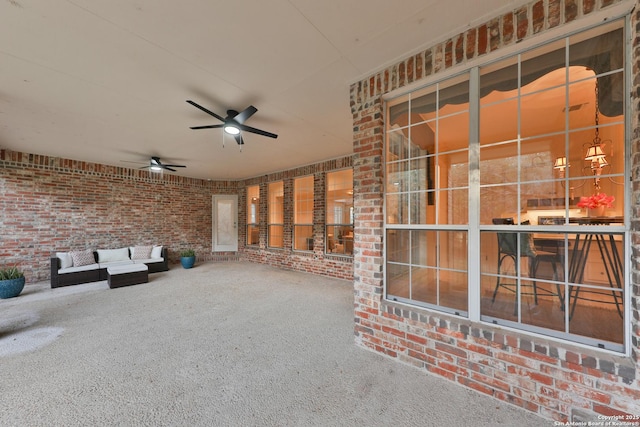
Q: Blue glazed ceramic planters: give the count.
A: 2